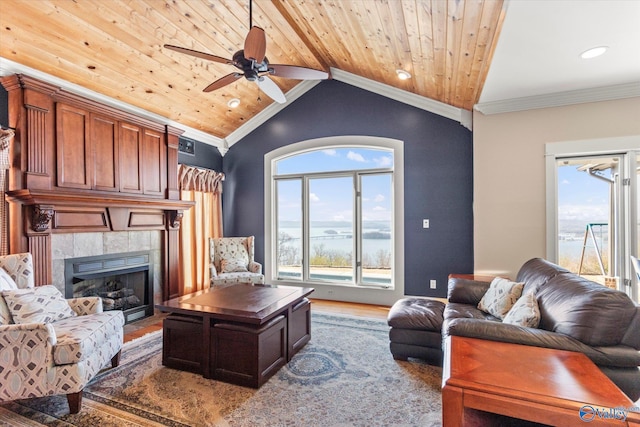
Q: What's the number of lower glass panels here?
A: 3